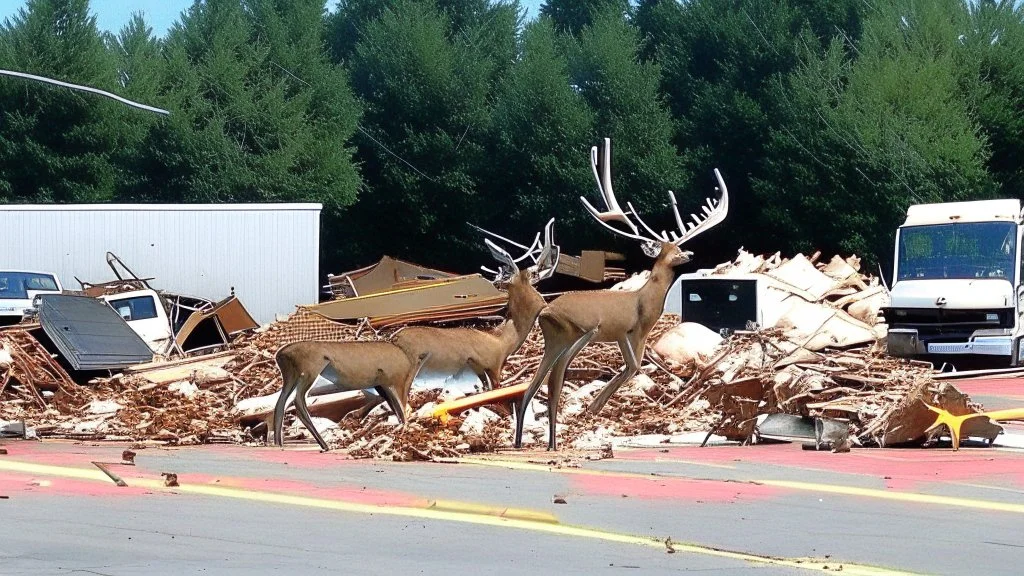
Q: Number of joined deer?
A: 2